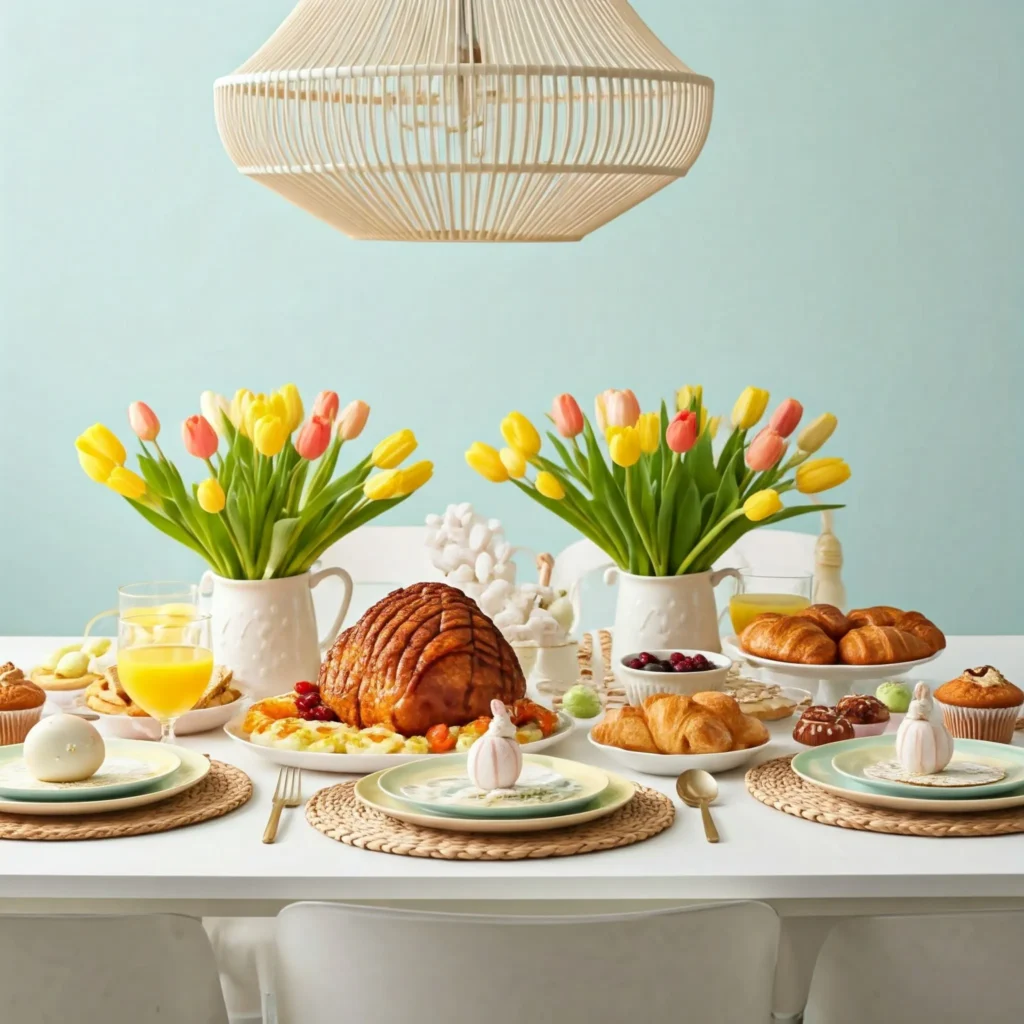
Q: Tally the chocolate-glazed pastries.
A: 2